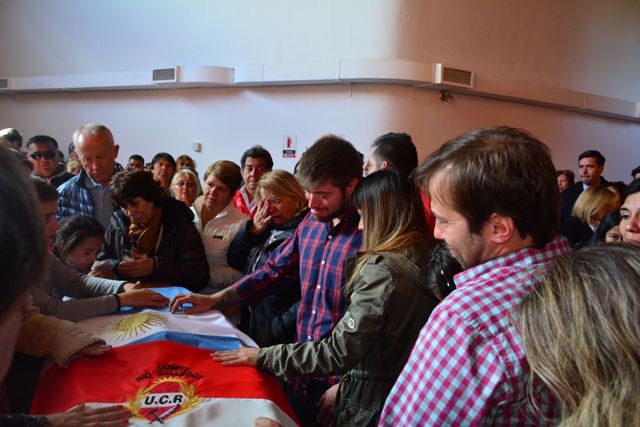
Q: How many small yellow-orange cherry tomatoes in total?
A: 0